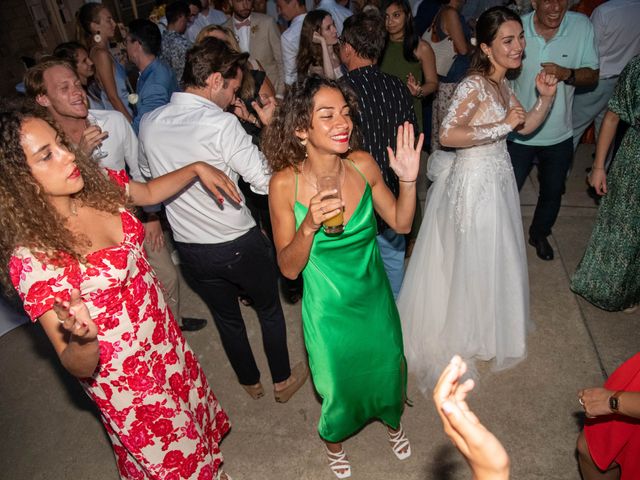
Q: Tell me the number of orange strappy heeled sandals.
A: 0